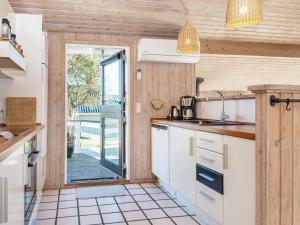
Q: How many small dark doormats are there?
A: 1